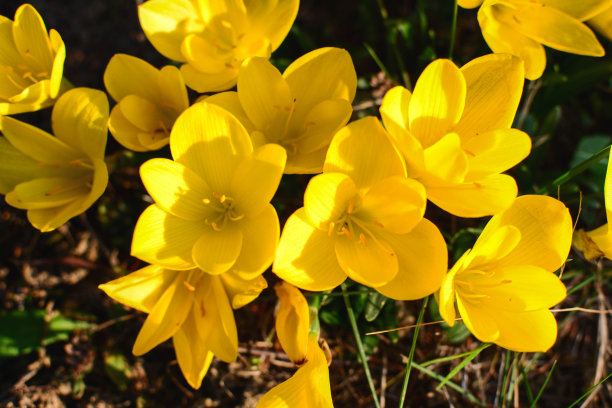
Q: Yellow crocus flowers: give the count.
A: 13